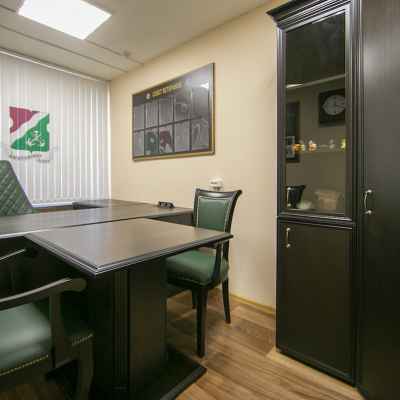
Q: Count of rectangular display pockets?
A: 10